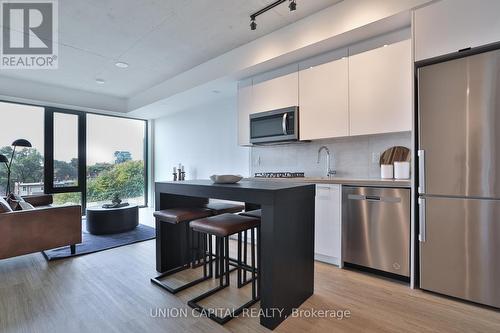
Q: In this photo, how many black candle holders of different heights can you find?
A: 3